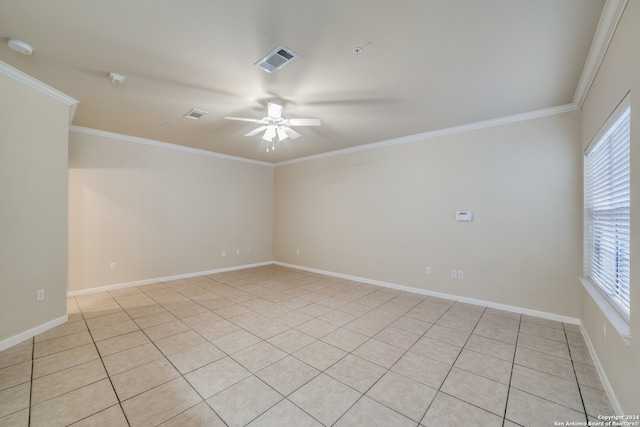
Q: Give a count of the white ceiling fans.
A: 1